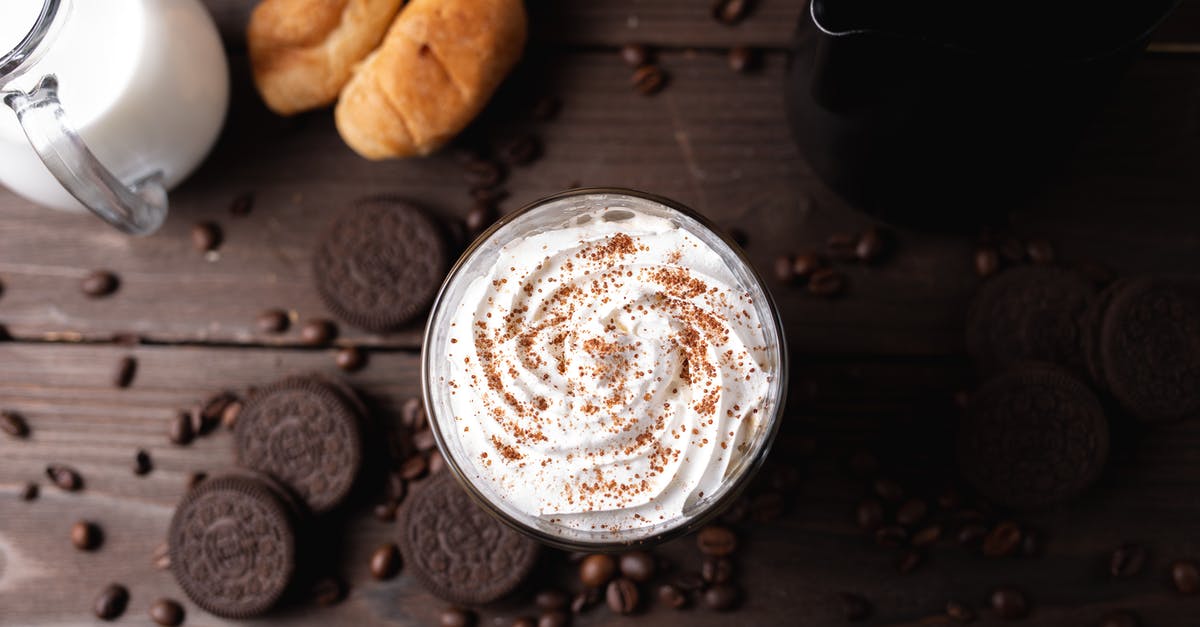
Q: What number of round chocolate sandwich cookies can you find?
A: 7